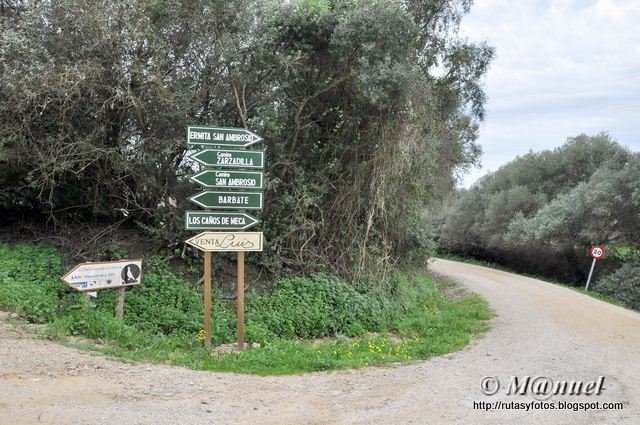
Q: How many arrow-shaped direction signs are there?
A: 7